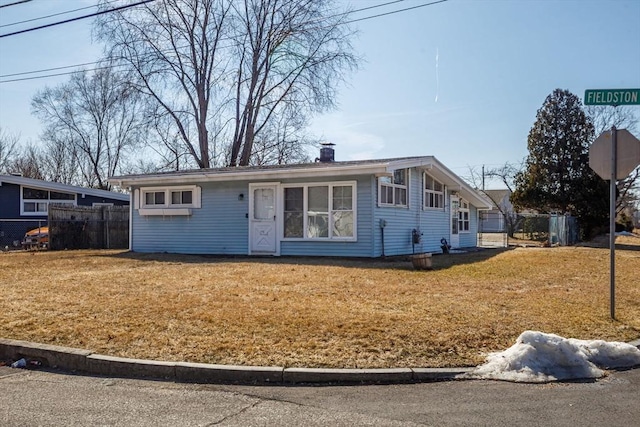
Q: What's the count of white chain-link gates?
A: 1